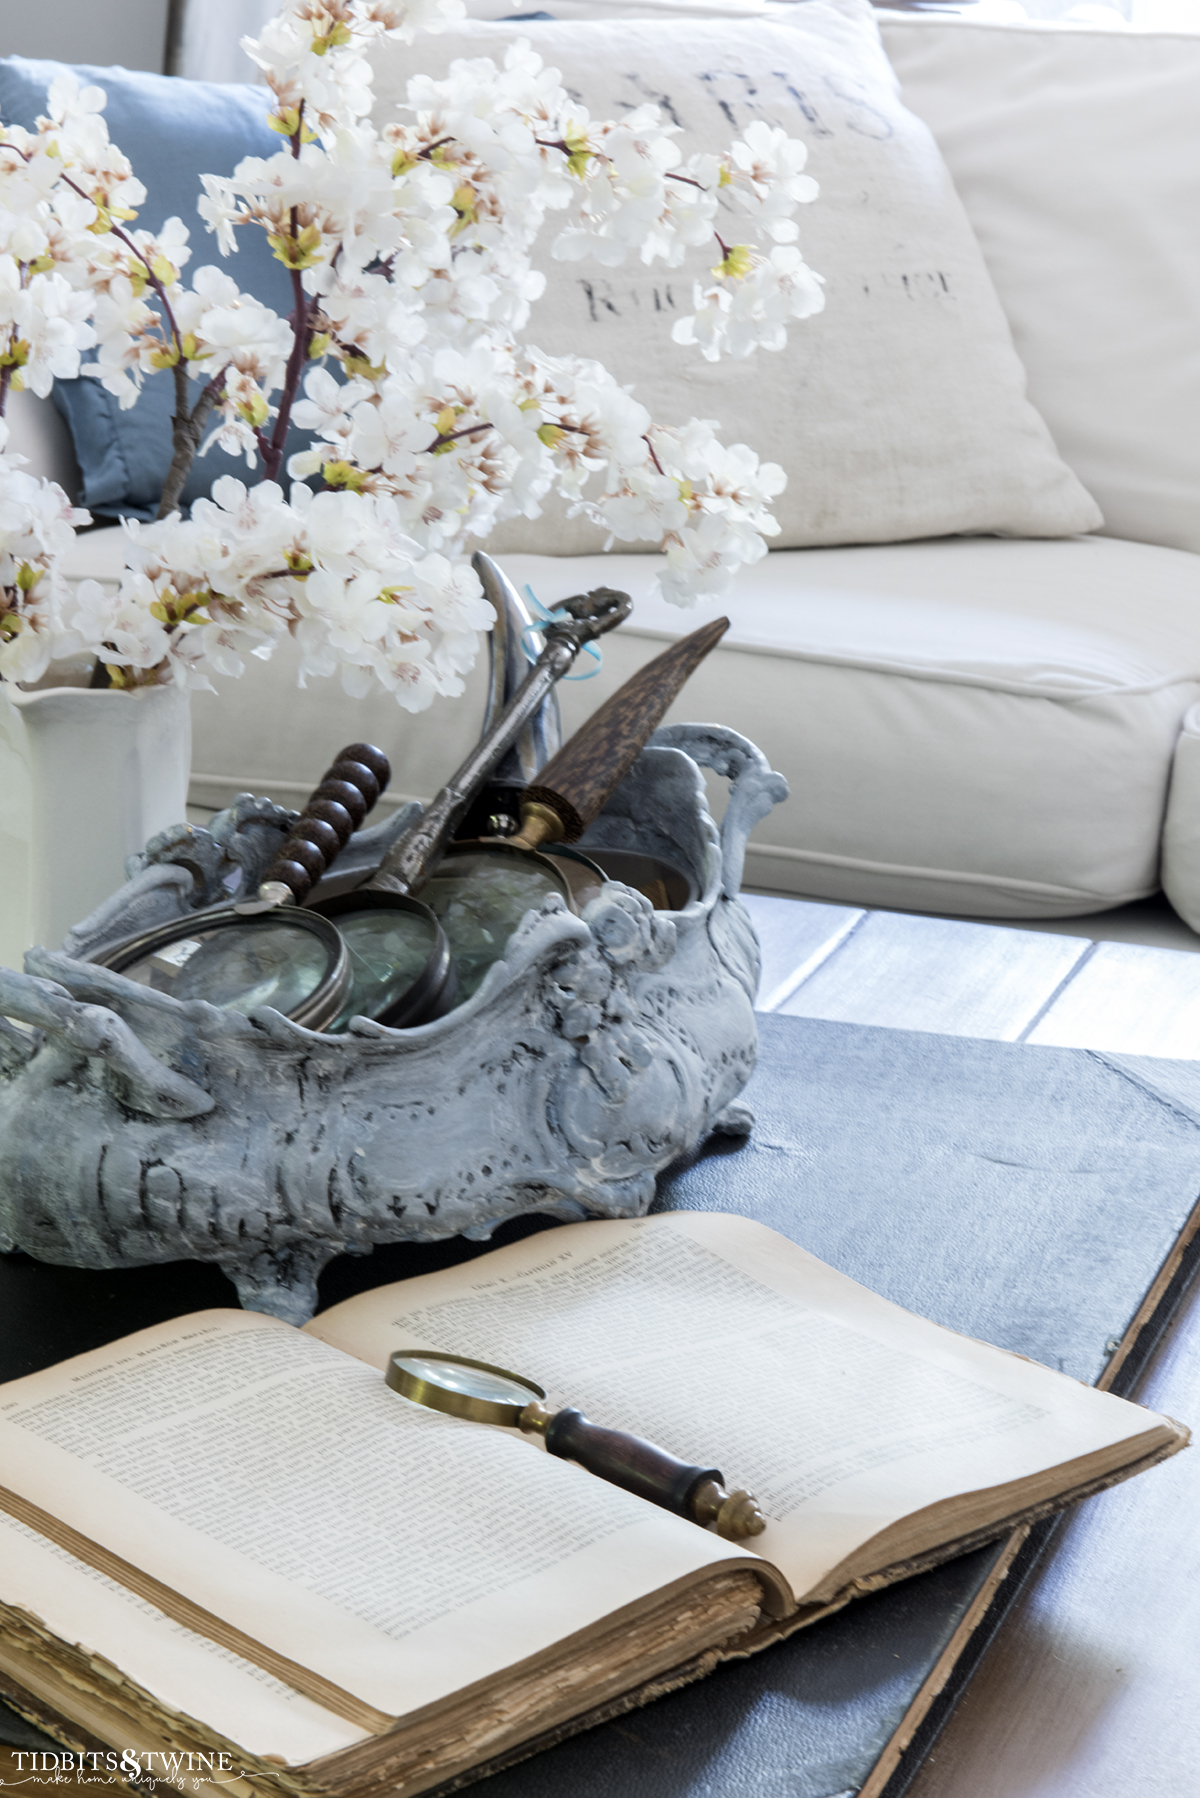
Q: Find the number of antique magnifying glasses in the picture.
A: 5